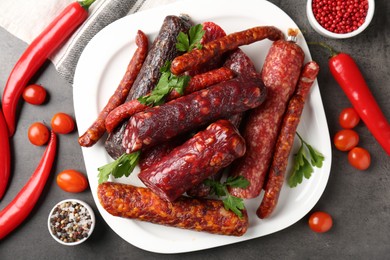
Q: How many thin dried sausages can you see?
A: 4